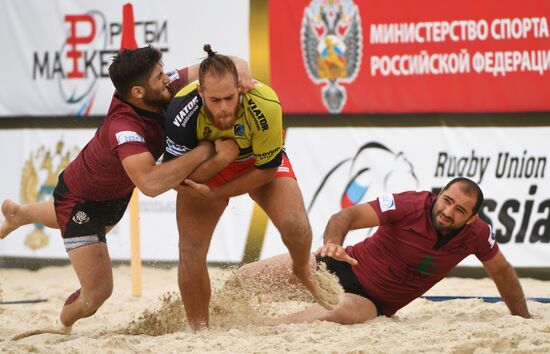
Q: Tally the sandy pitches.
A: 1